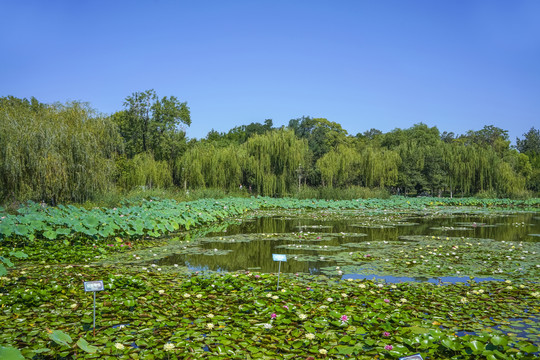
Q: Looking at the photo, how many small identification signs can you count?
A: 3